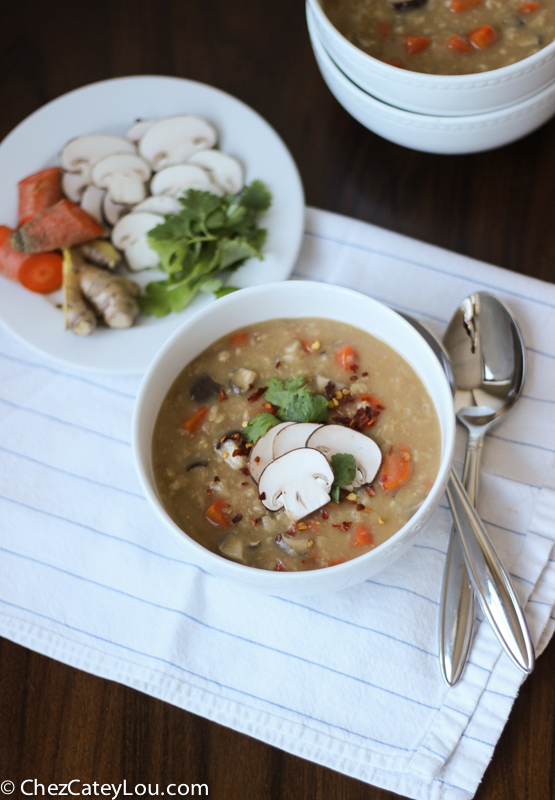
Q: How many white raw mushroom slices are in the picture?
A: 15